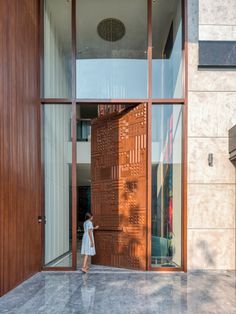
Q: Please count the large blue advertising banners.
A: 0